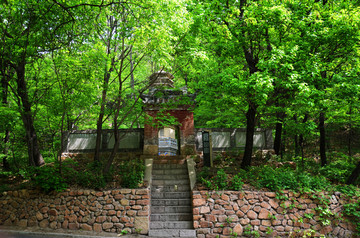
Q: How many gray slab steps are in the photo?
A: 11